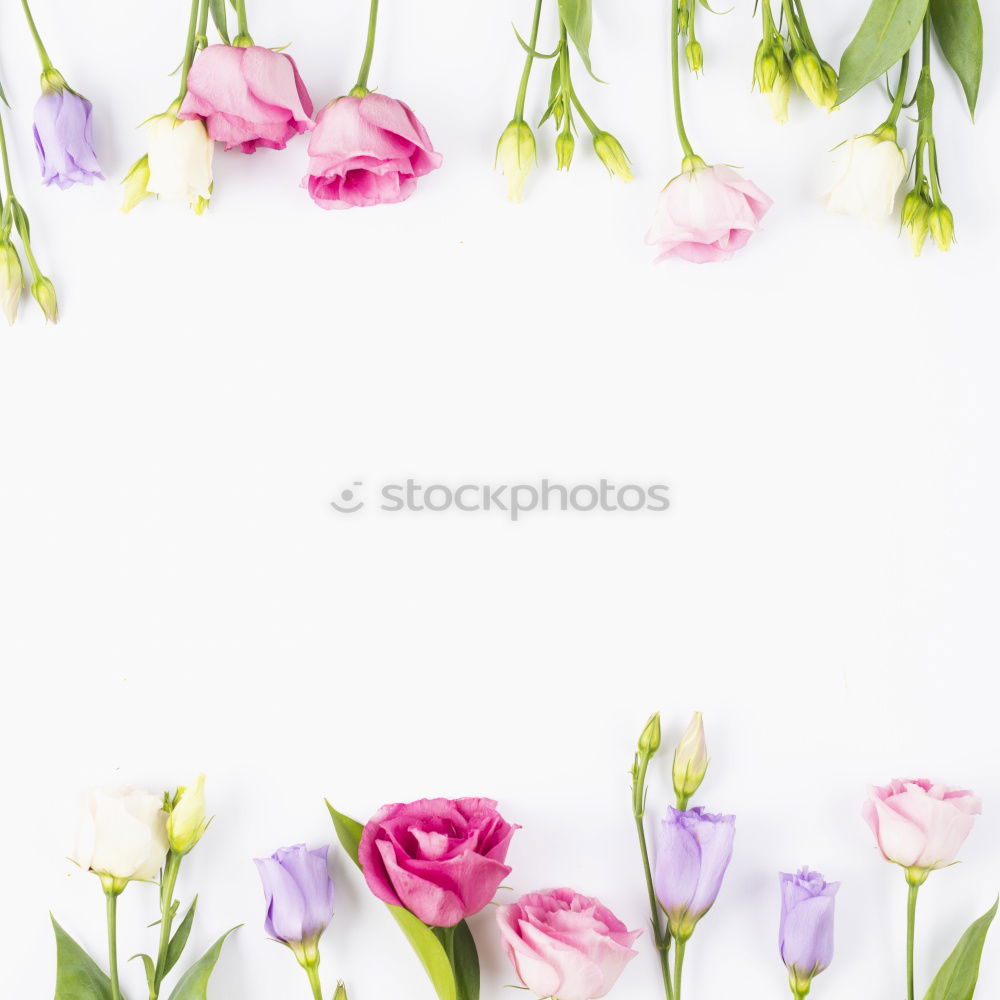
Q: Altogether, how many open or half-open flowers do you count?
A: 13